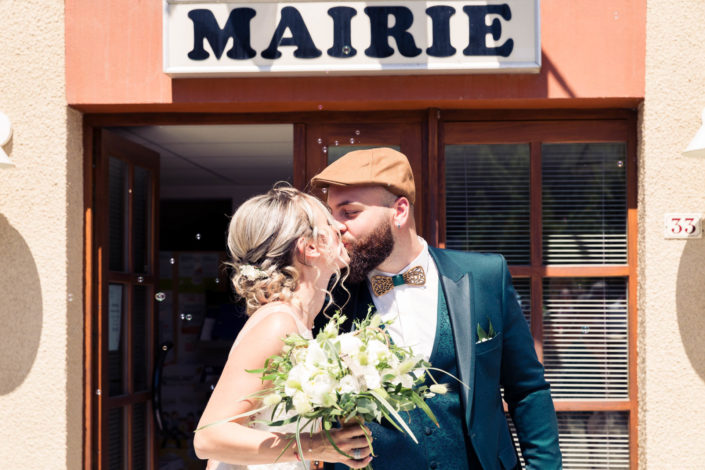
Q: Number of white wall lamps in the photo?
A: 2